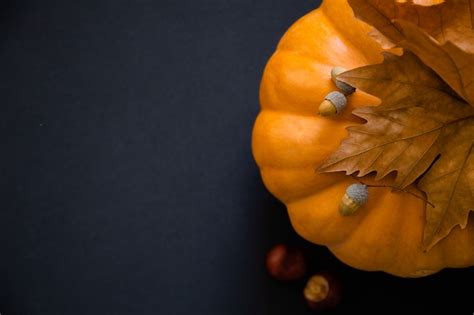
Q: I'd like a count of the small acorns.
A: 3